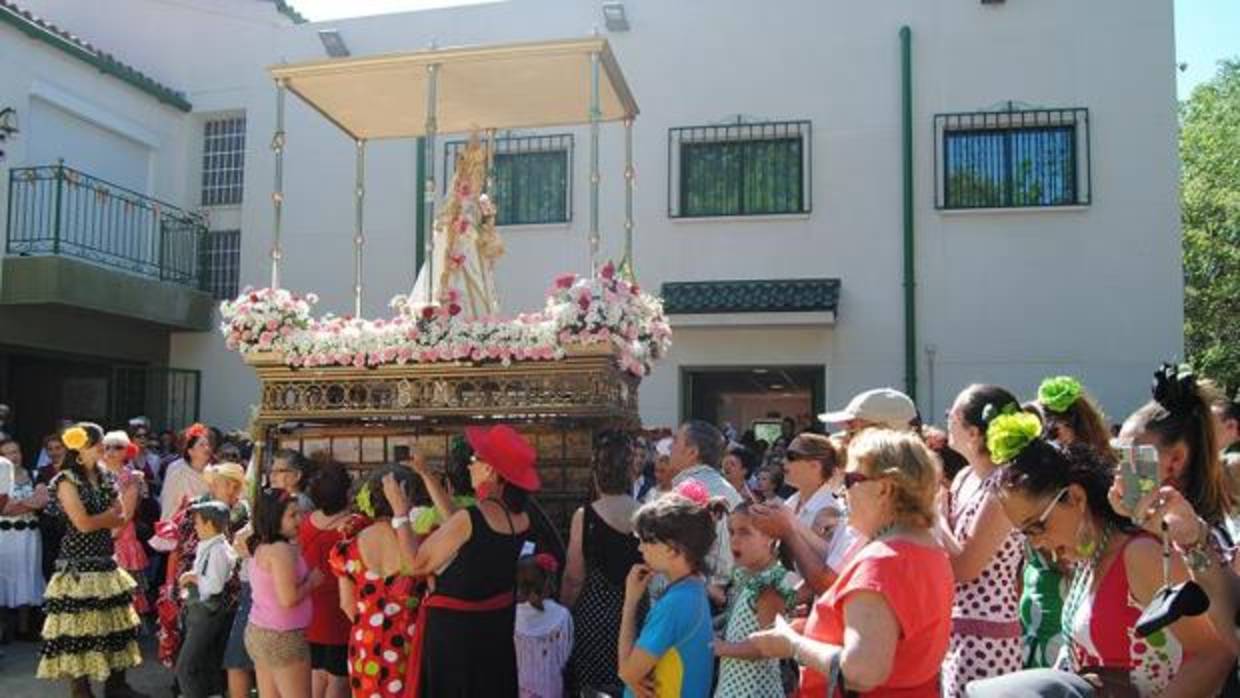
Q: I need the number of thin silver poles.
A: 6